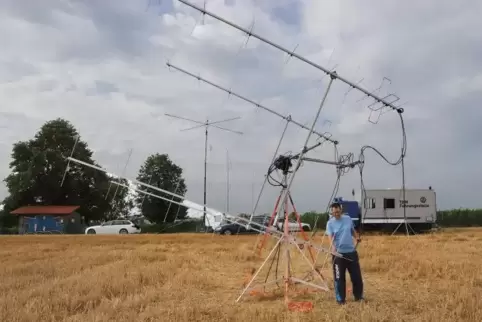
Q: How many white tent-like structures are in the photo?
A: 1